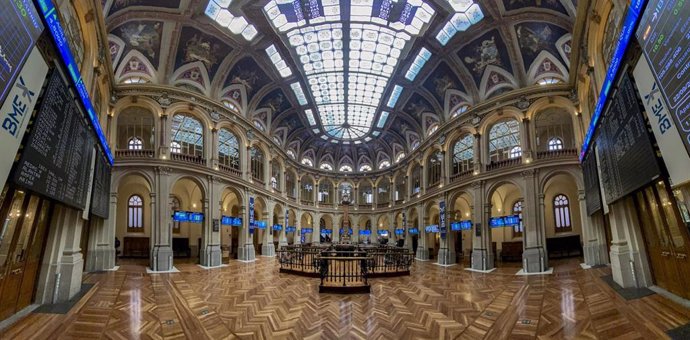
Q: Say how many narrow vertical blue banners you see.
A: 4